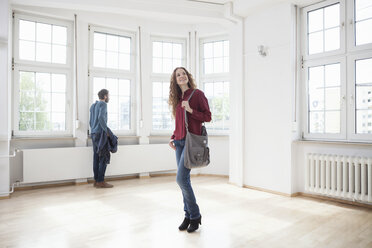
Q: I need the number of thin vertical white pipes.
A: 12